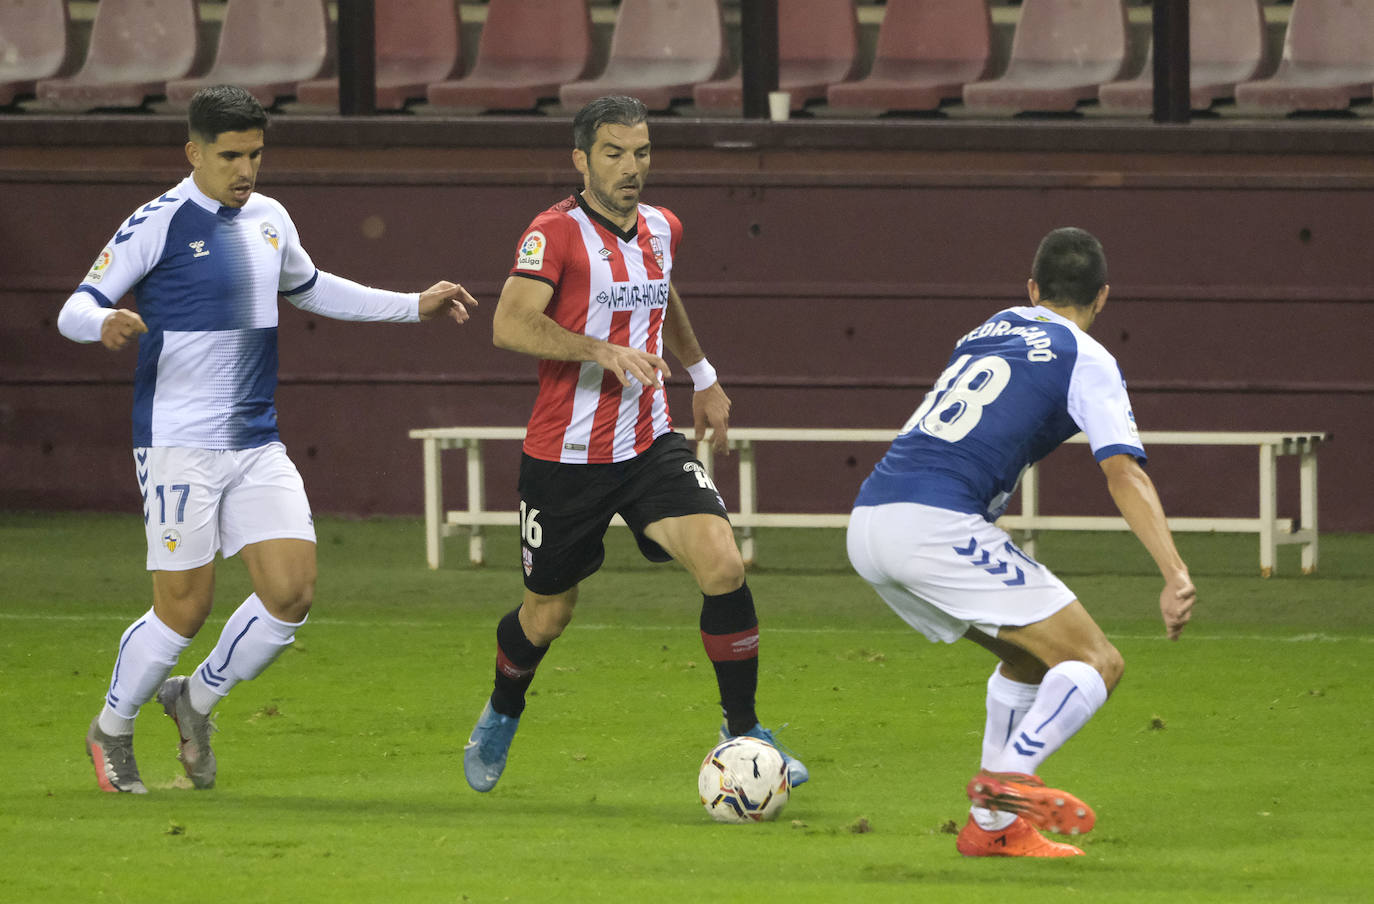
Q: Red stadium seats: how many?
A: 11